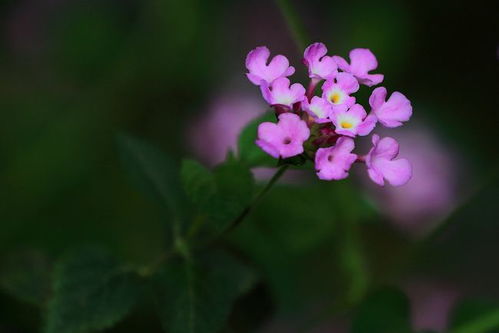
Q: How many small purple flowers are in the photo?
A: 11